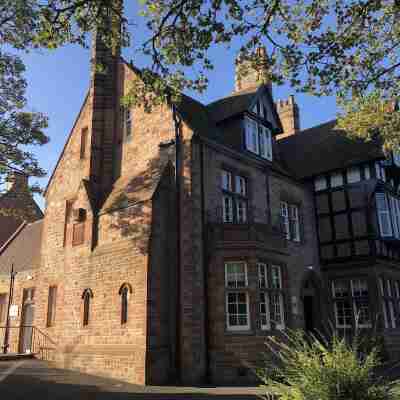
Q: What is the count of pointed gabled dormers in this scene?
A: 1